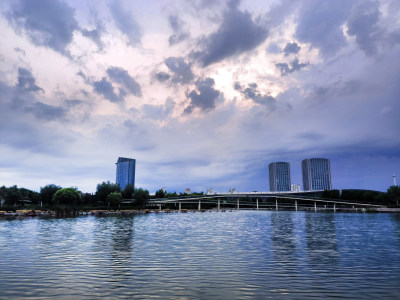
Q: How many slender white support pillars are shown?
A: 11